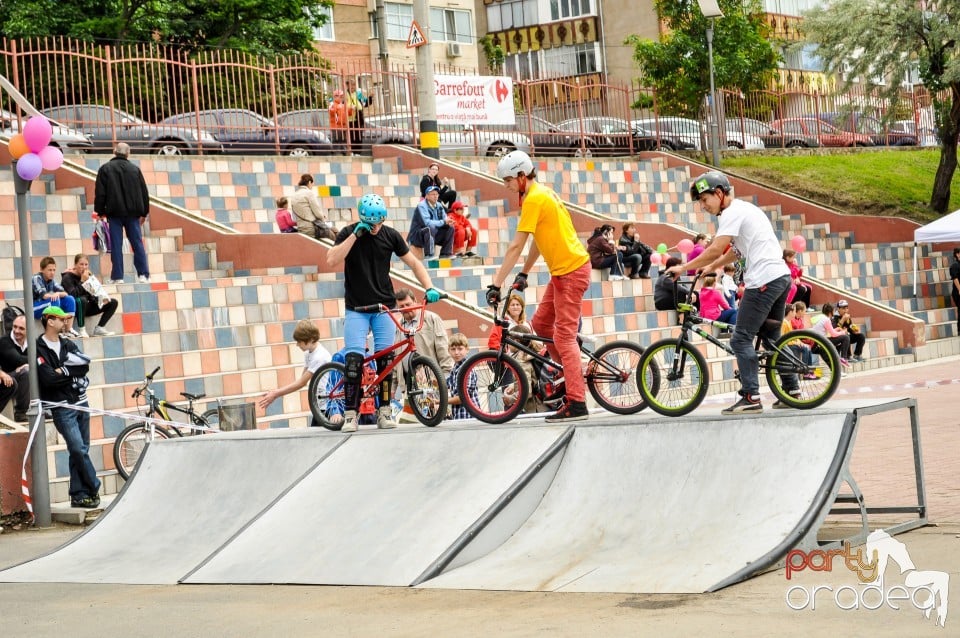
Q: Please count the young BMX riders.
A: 3